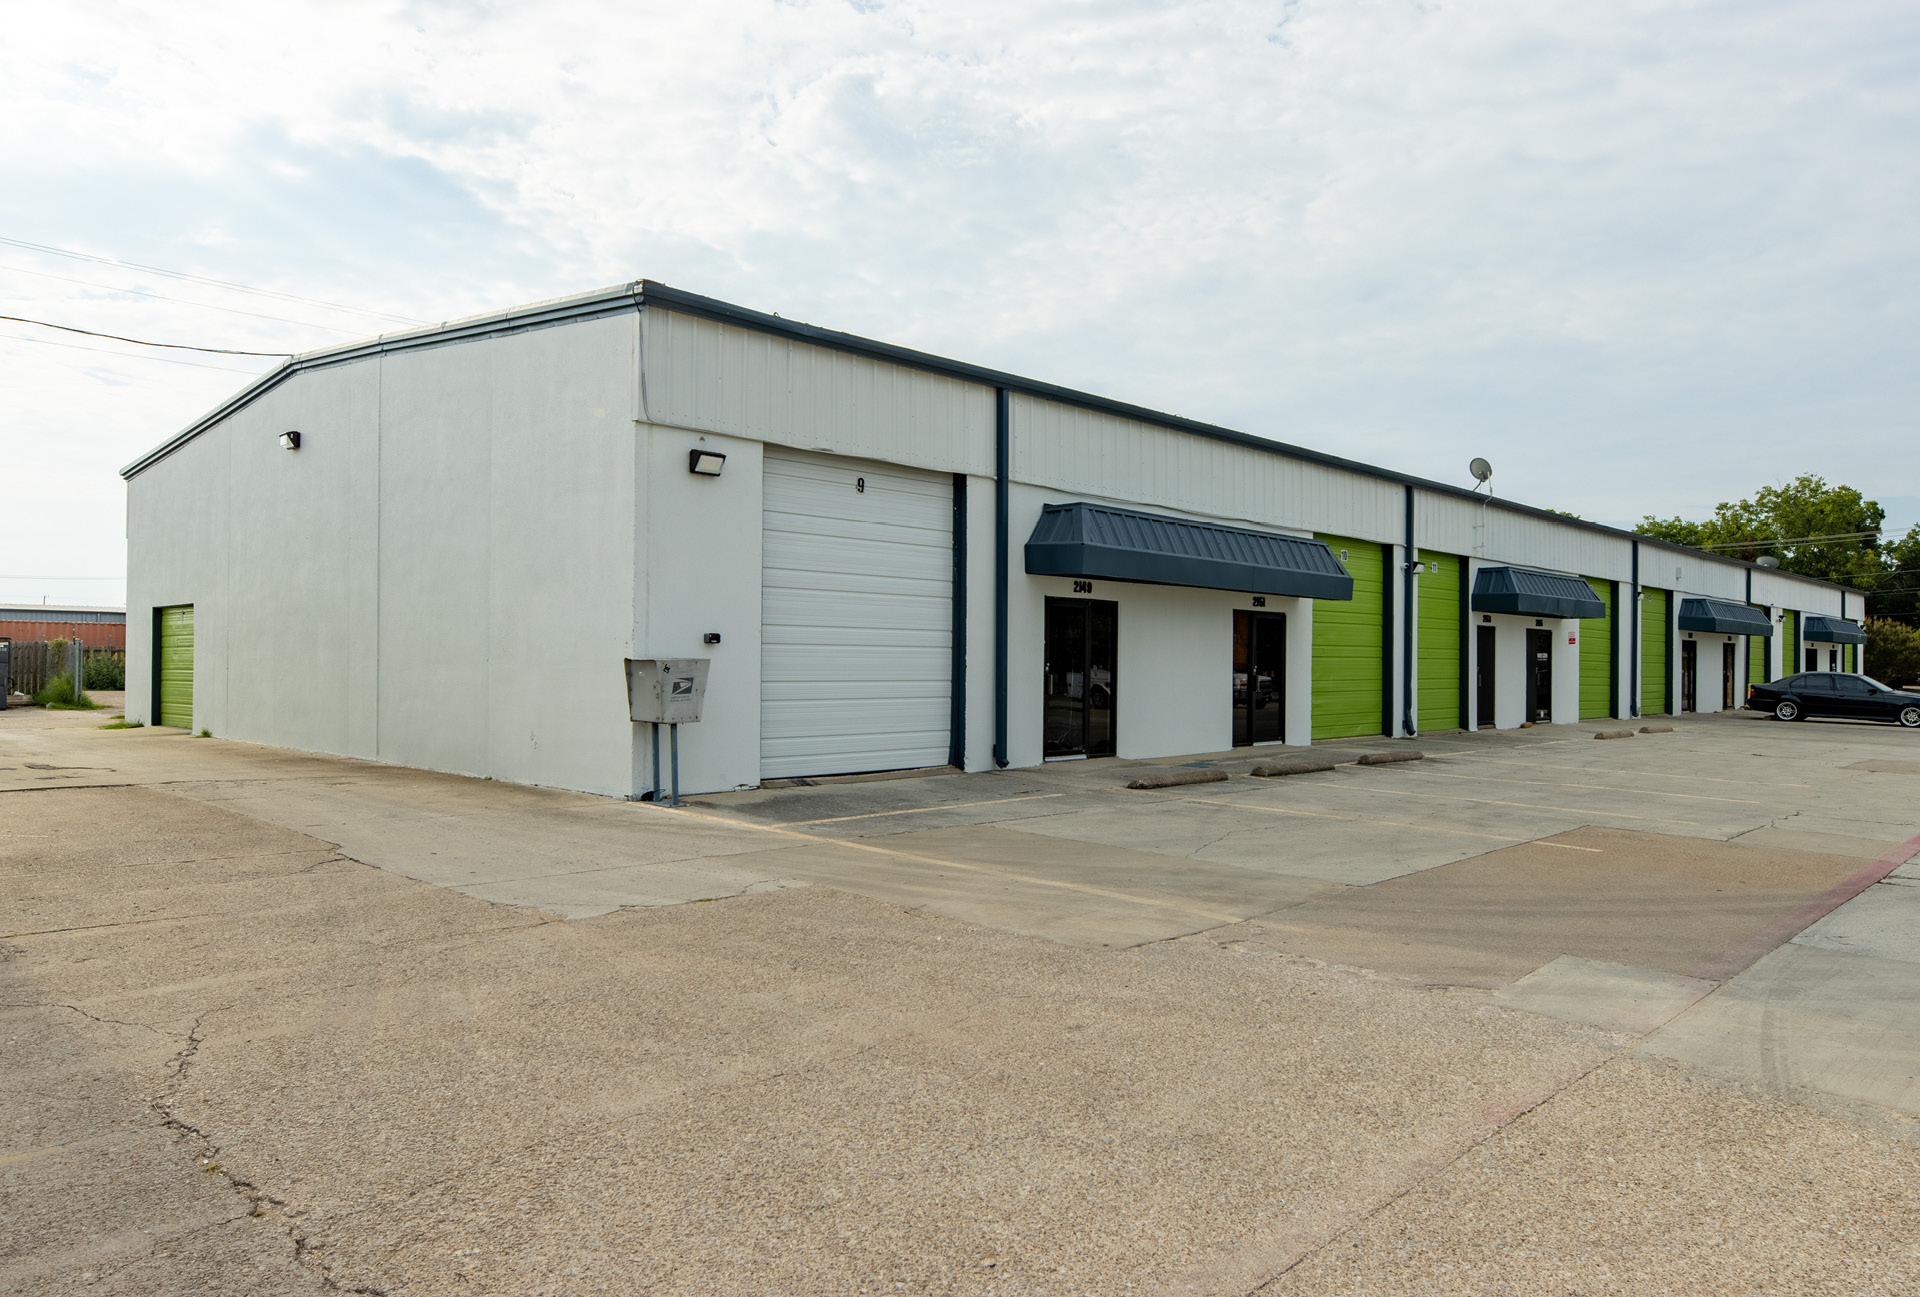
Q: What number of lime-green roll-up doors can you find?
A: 8